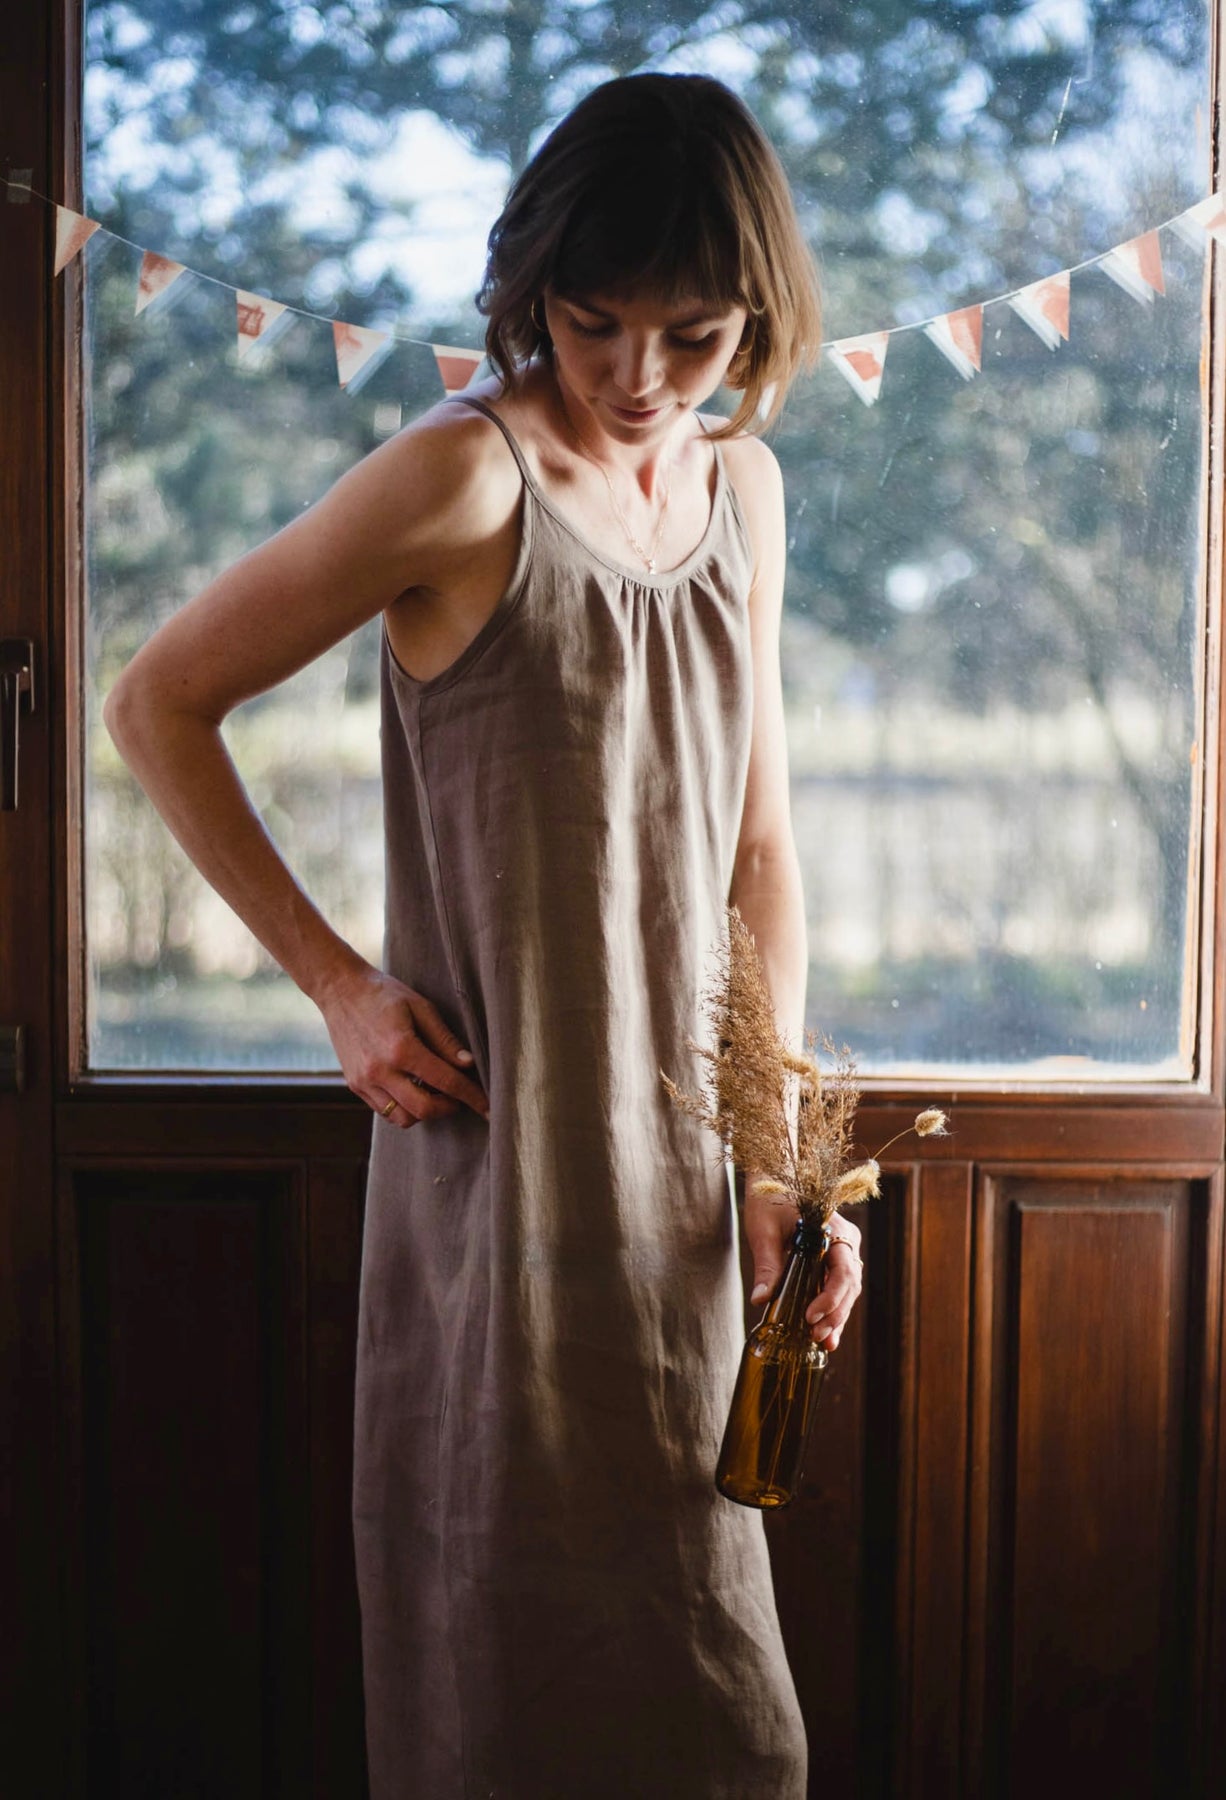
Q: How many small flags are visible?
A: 10